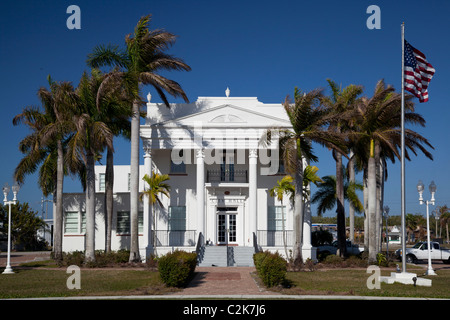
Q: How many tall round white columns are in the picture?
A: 4